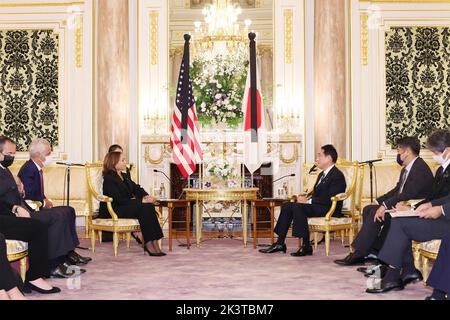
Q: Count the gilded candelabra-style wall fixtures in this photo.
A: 2